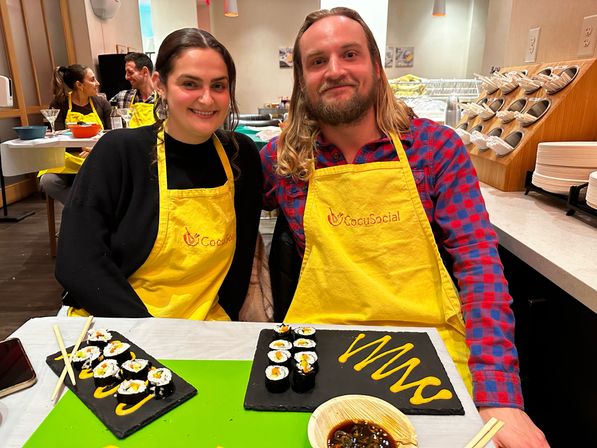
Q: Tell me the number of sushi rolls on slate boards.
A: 15